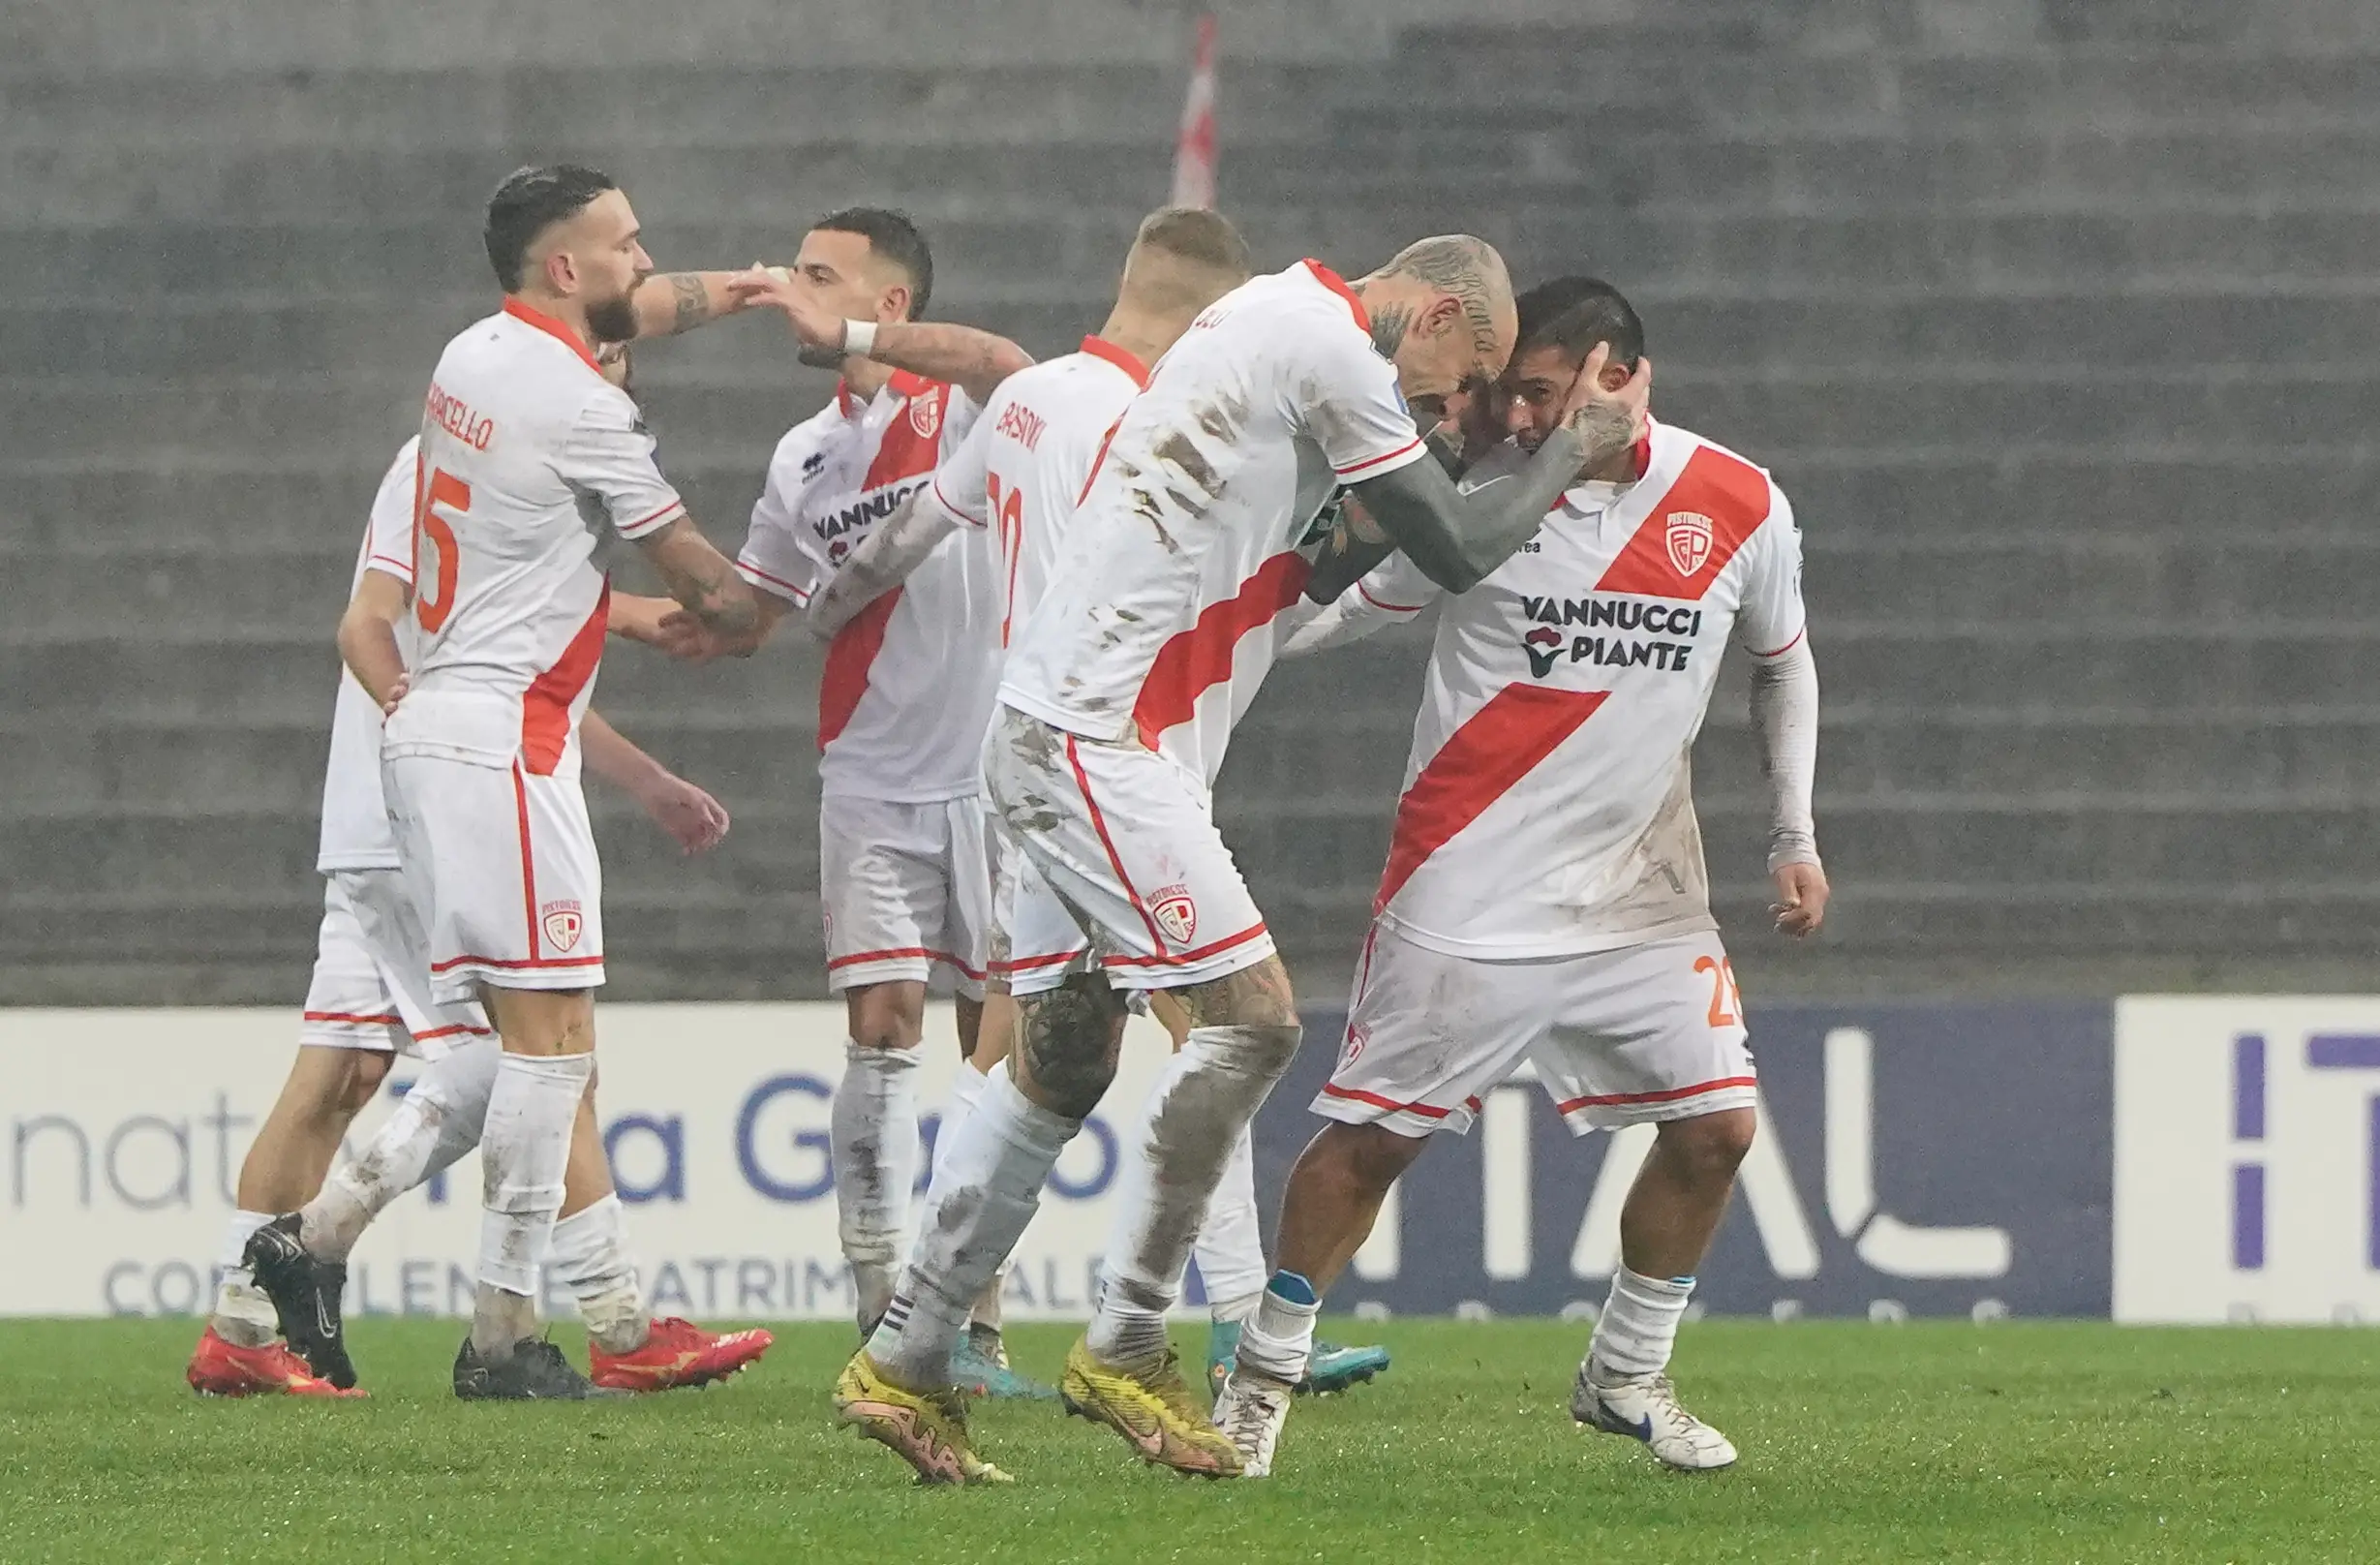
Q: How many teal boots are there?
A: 2